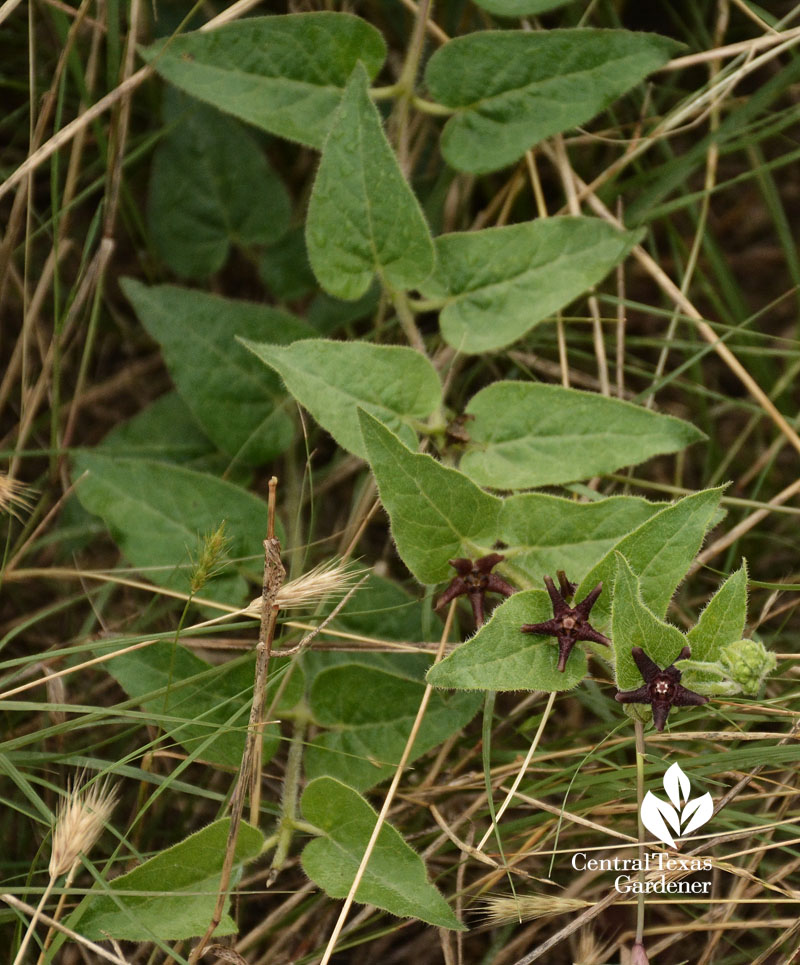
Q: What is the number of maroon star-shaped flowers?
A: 3